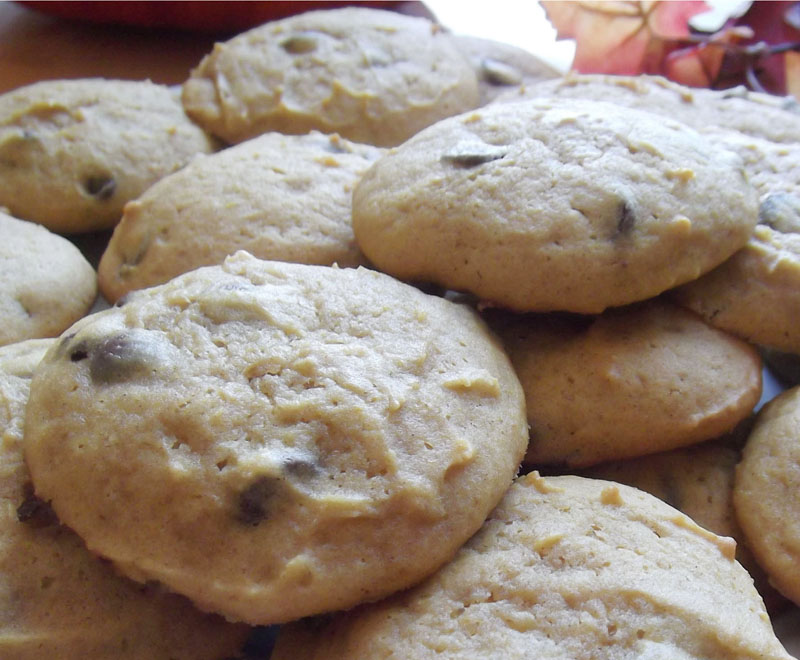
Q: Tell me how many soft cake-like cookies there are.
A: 14